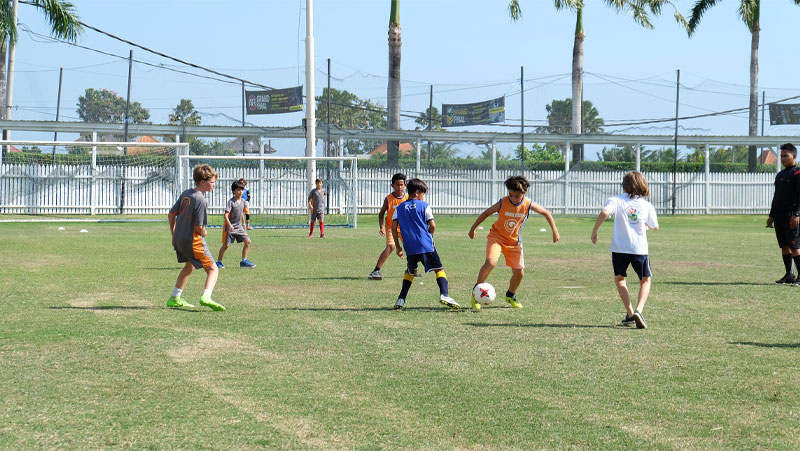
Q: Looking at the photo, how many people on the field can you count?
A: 9